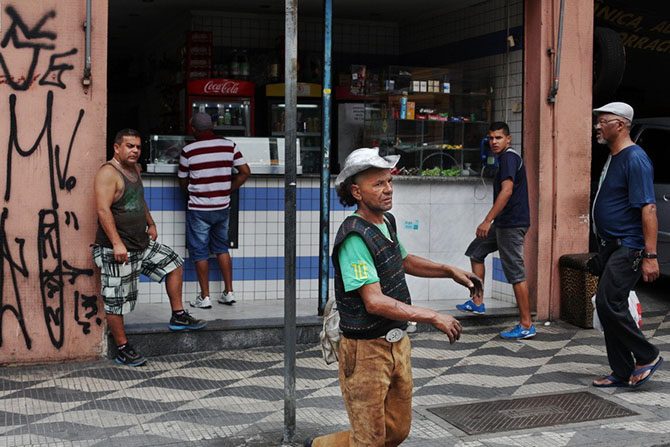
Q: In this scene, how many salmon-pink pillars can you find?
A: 2